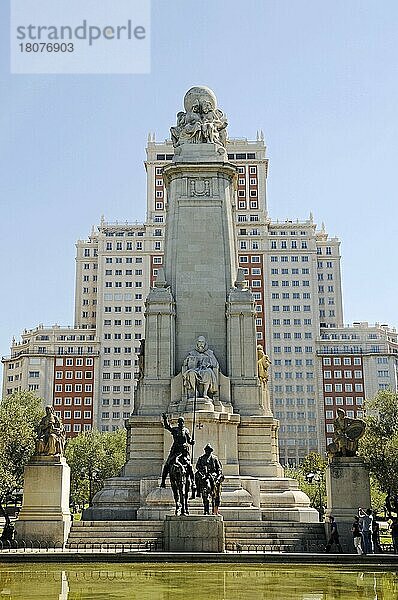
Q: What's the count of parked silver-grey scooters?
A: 0